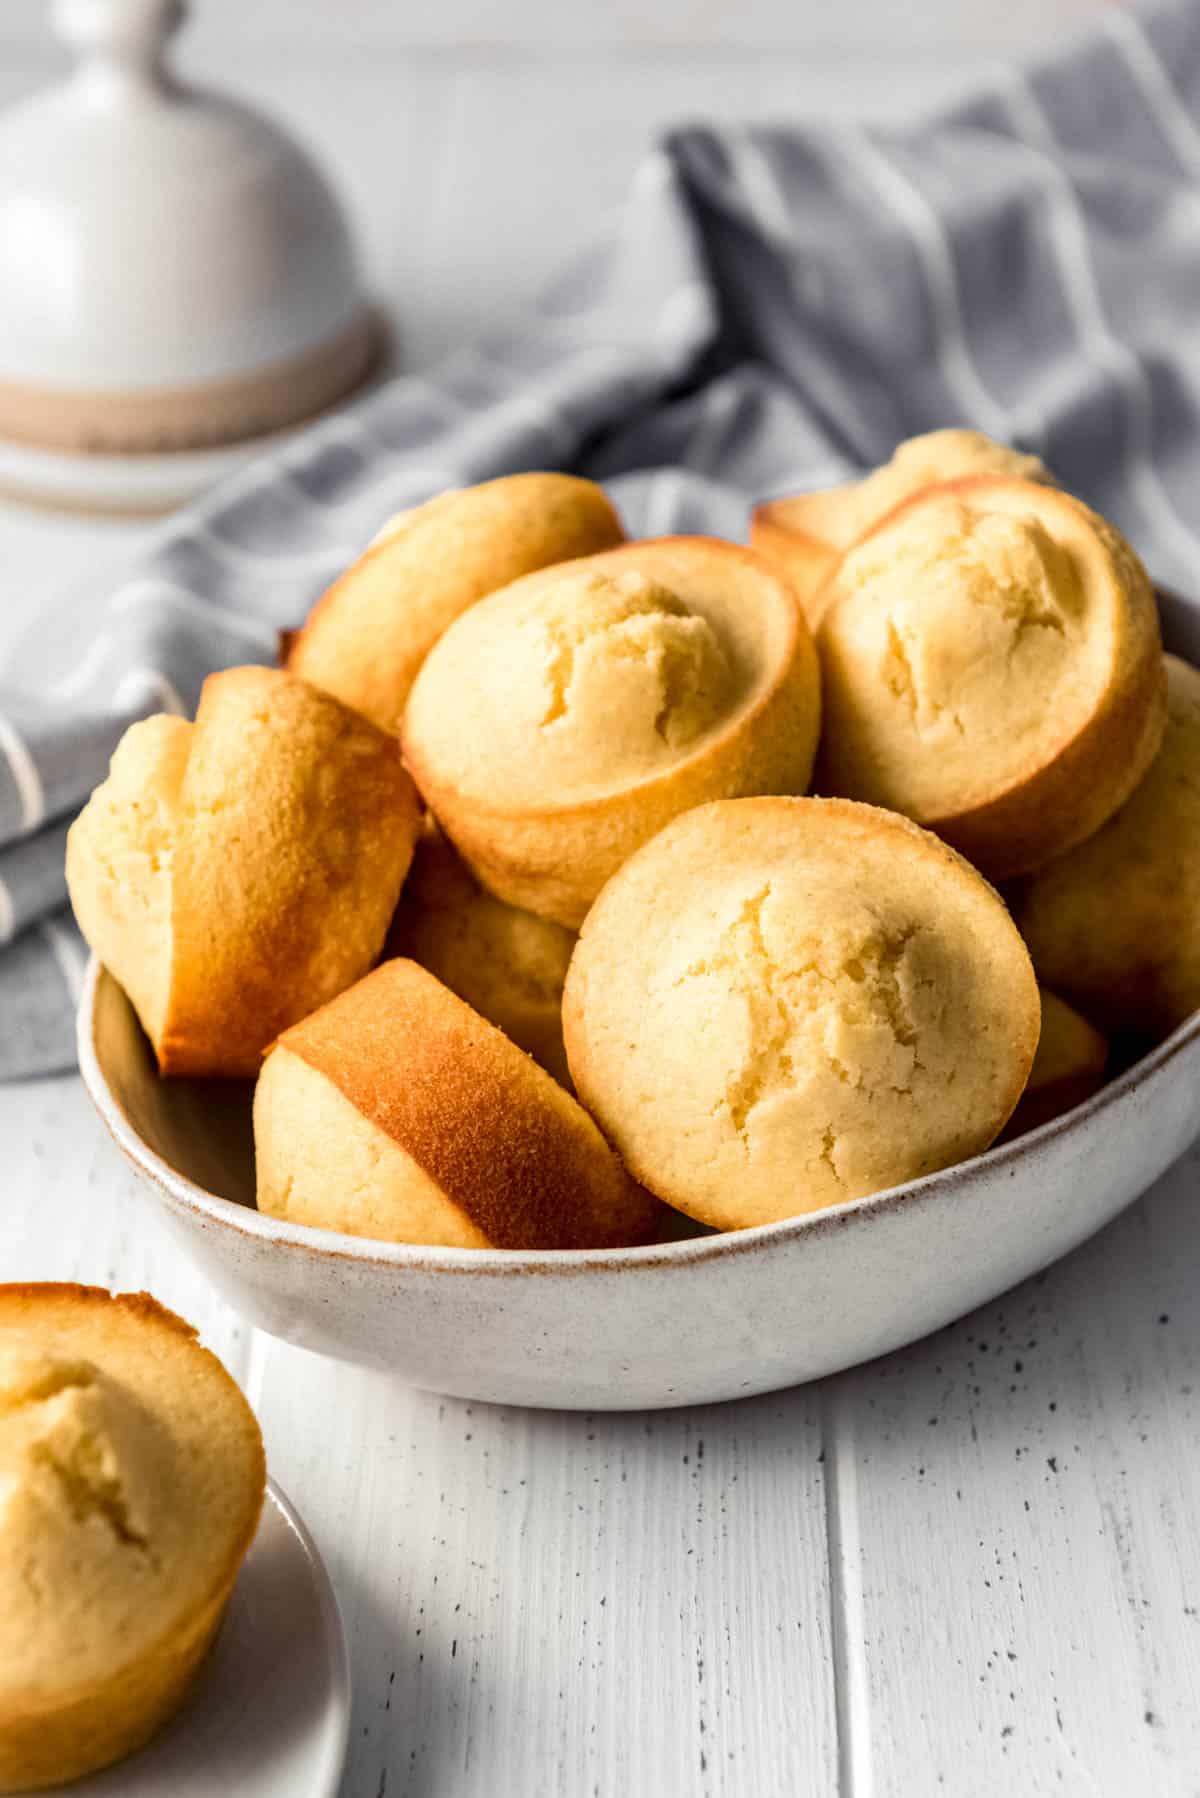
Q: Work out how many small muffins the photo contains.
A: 11